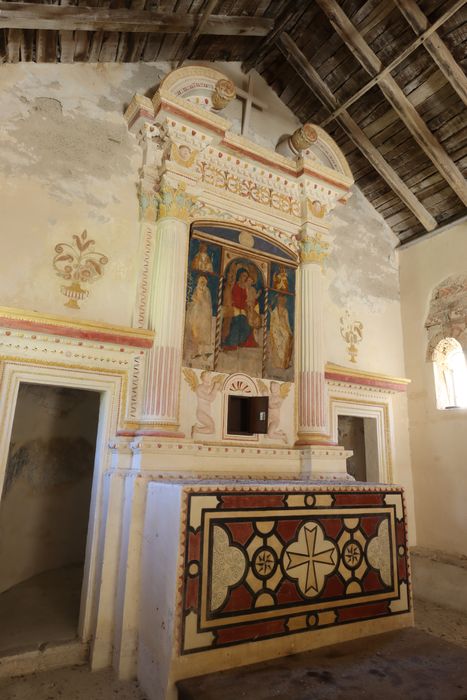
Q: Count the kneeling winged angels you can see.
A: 2